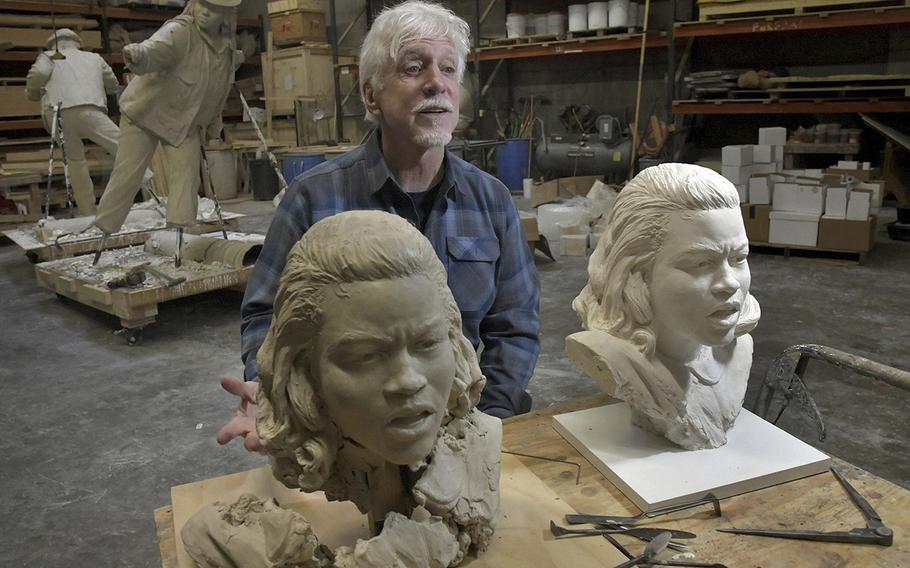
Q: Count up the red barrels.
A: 0